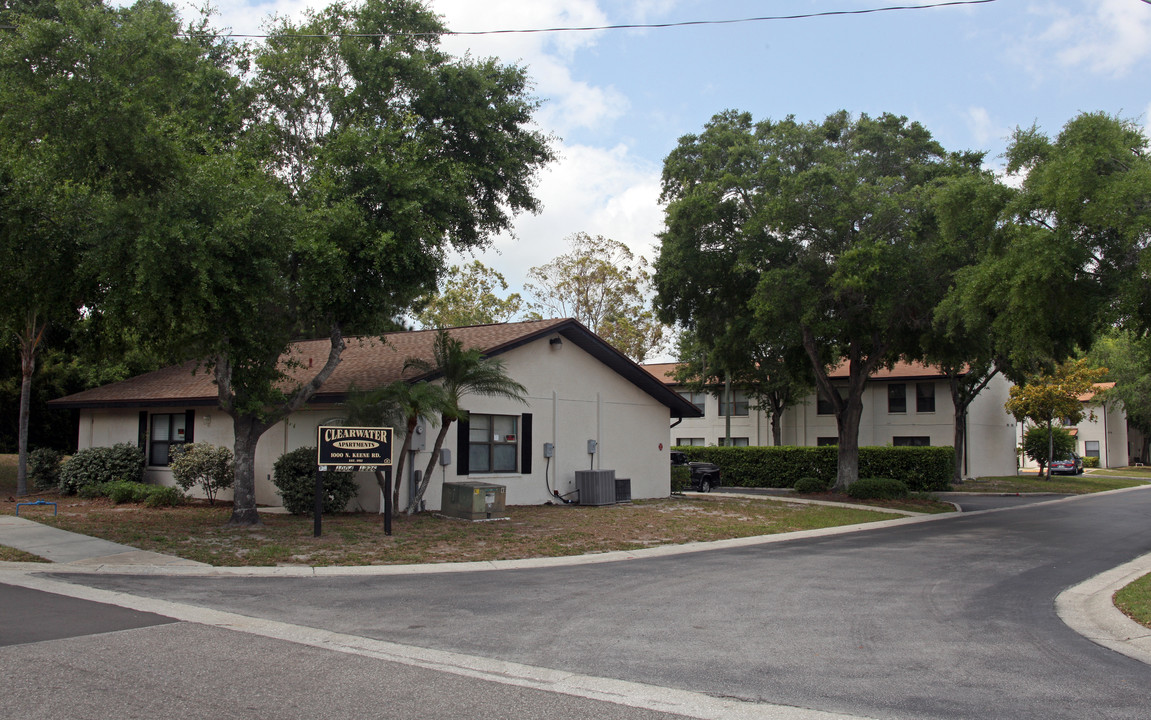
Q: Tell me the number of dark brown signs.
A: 1